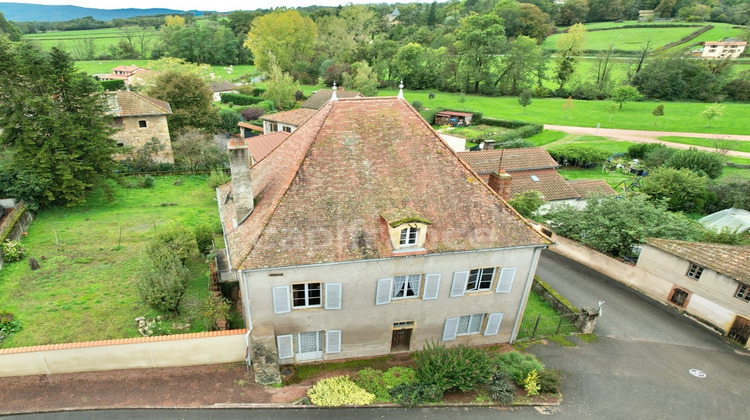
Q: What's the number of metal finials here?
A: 2